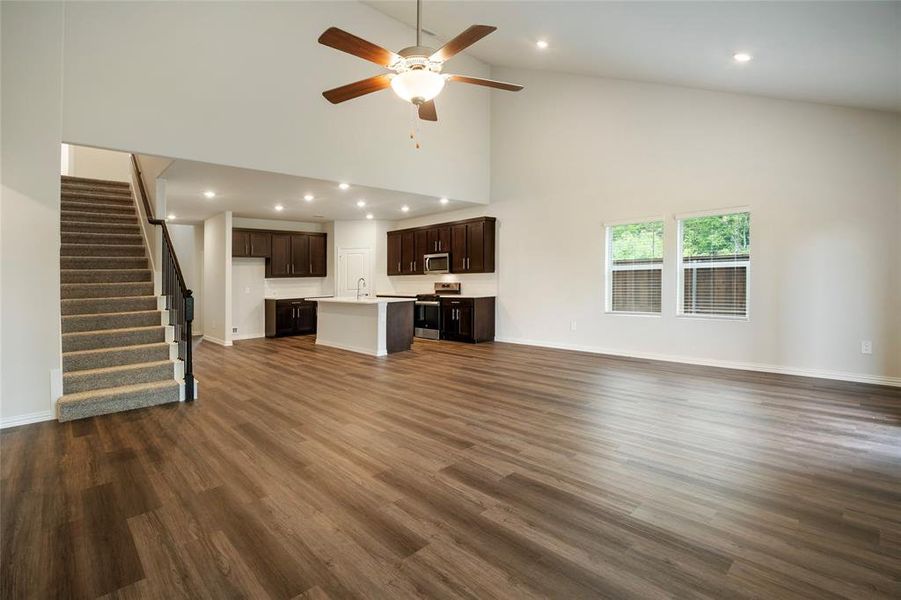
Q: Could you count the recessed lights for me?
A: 11